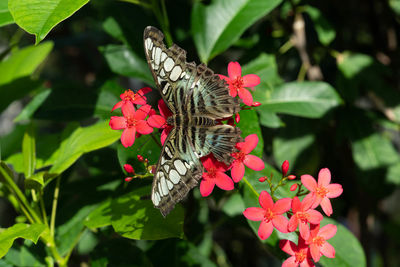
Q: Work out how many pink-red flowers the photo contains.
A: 11